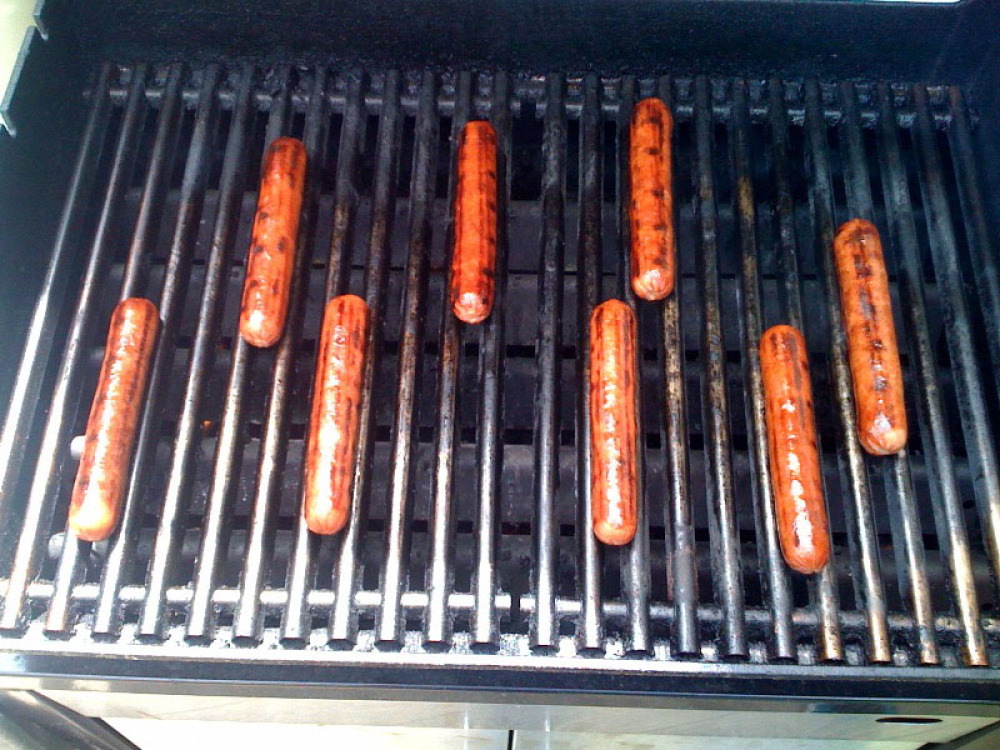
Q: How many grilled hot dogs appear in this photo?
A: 8